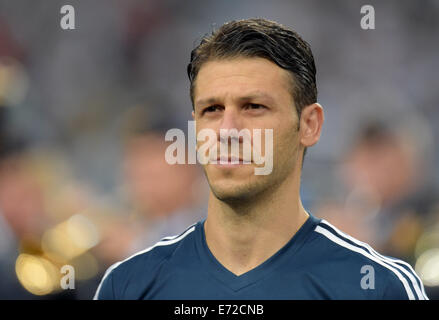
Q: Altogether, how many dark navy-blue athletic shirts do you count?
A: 1